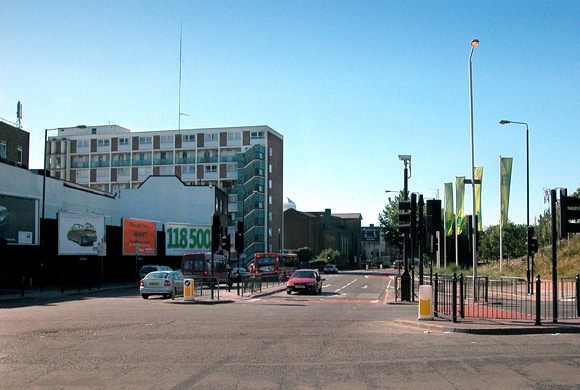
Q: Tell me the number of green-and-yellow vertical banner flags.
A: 4